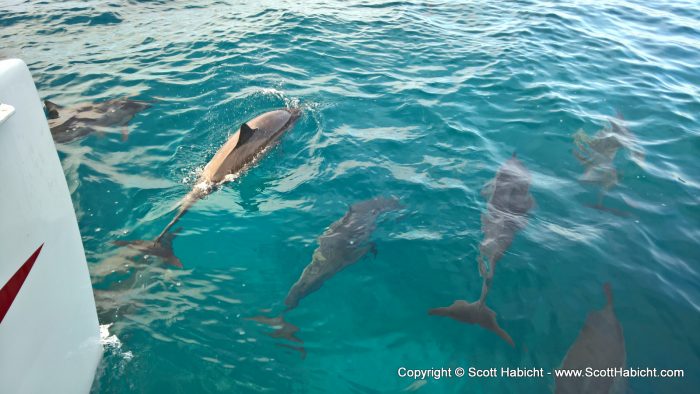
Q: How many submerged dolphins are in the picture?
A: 5